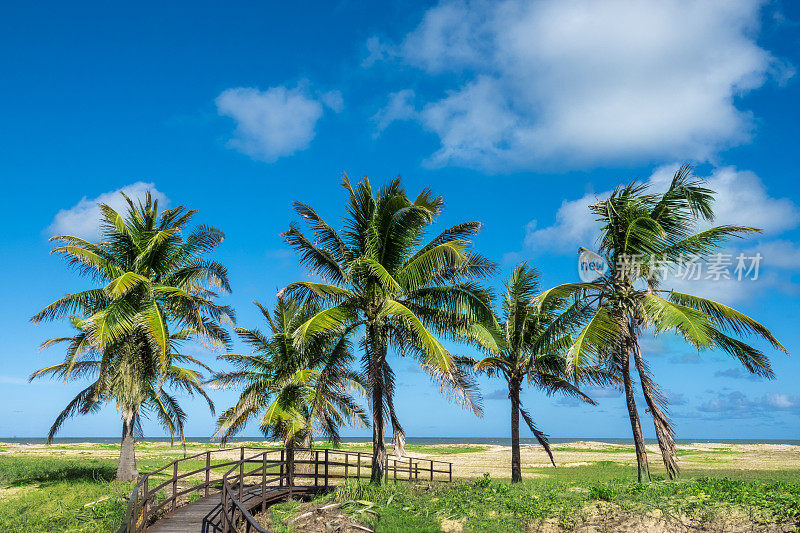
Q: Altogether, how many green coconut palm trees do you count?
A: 5